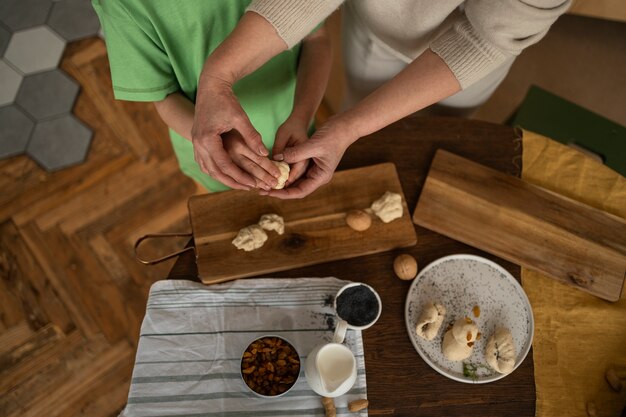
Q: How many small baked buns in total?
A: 3